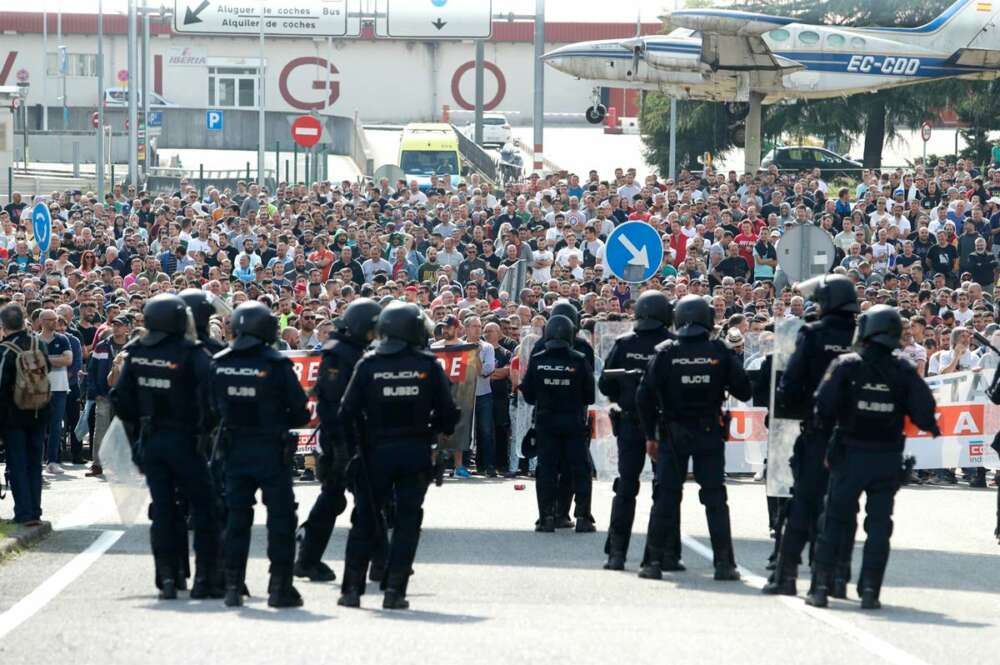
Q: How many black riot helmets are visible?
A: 11